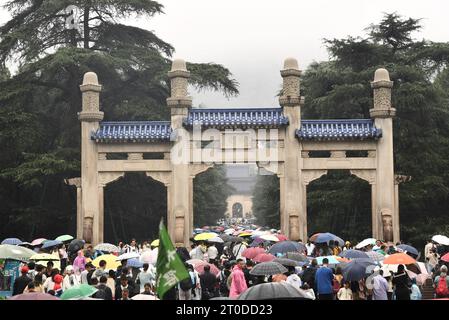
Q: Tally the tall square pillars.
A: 4